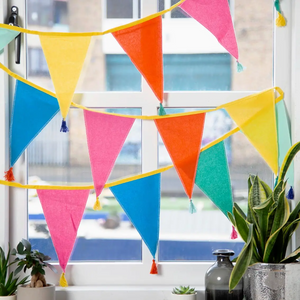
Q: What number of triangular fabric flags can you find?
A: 12